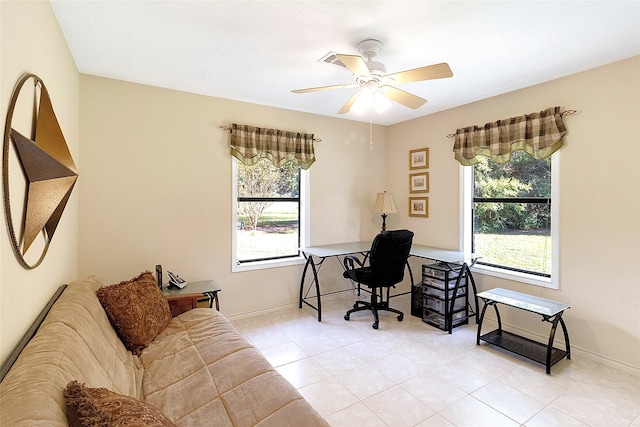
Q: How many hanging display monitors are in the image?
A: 0